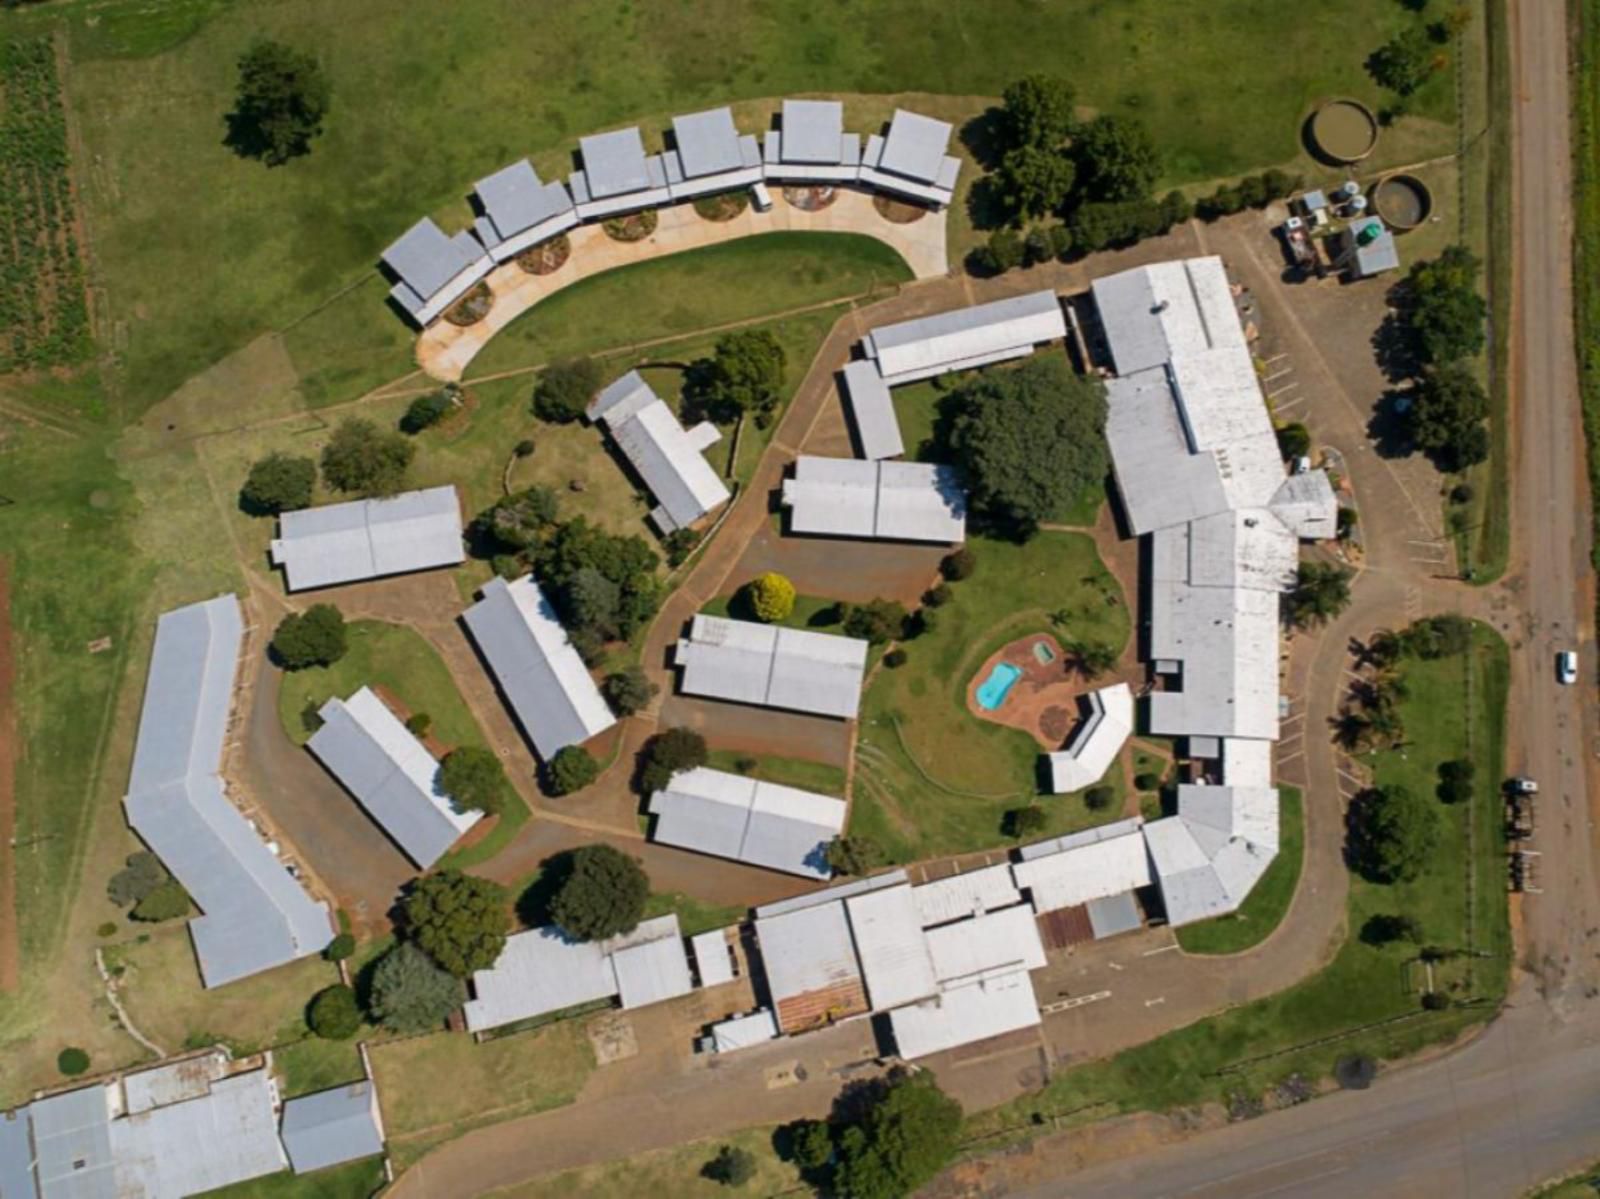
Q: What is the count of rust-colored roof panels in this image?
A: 2